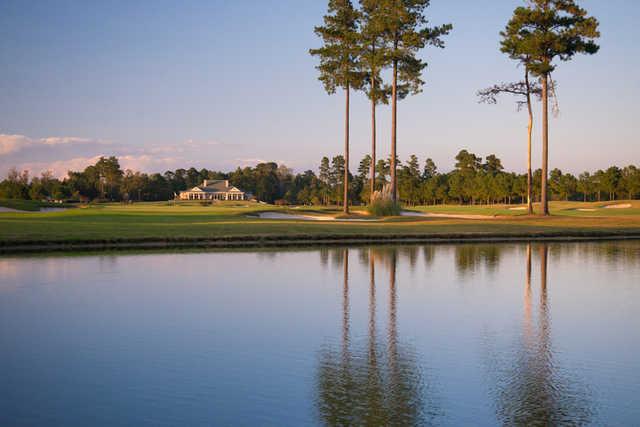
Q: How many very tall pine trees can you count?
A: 5